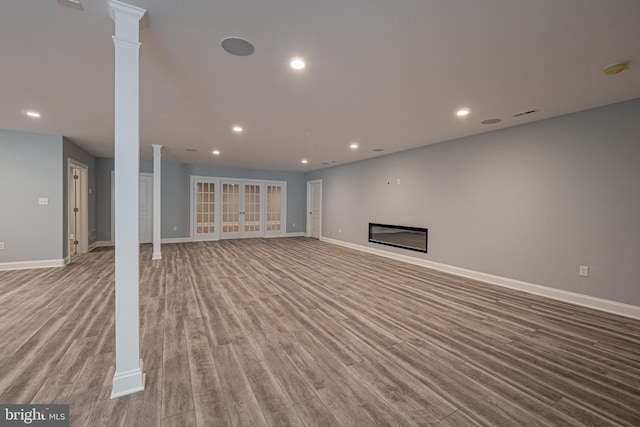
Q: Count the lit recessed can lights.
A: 7